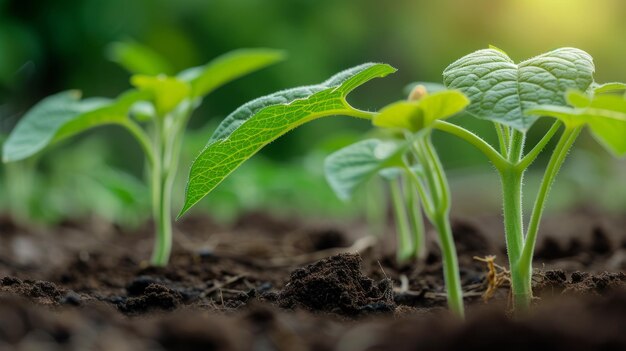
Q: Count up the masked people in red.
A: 0